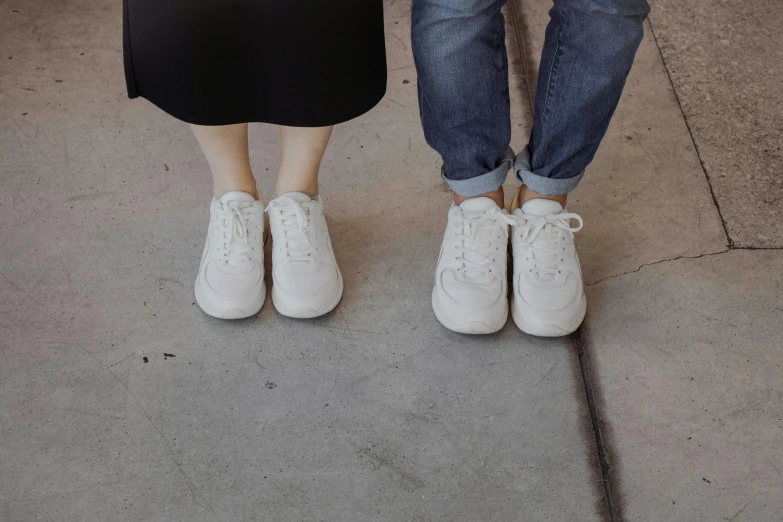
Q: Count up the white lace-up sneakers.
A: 4